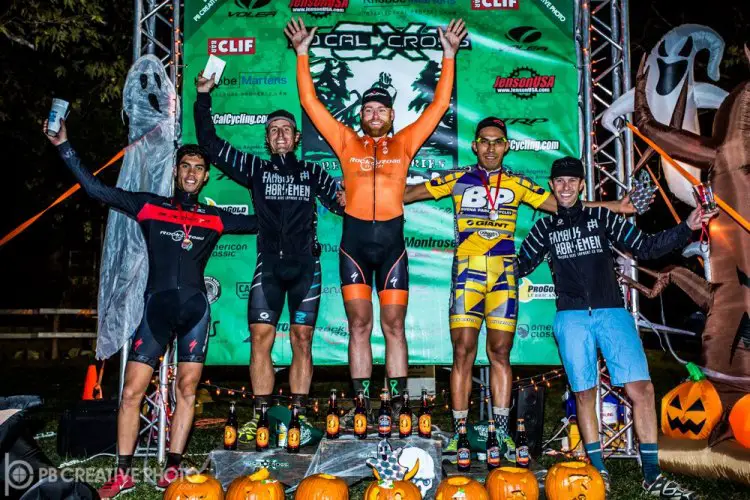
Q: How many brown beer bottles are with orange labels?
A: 7